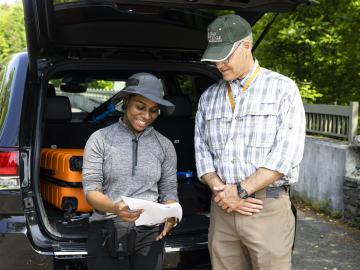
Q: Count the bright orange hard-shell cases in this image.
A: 1